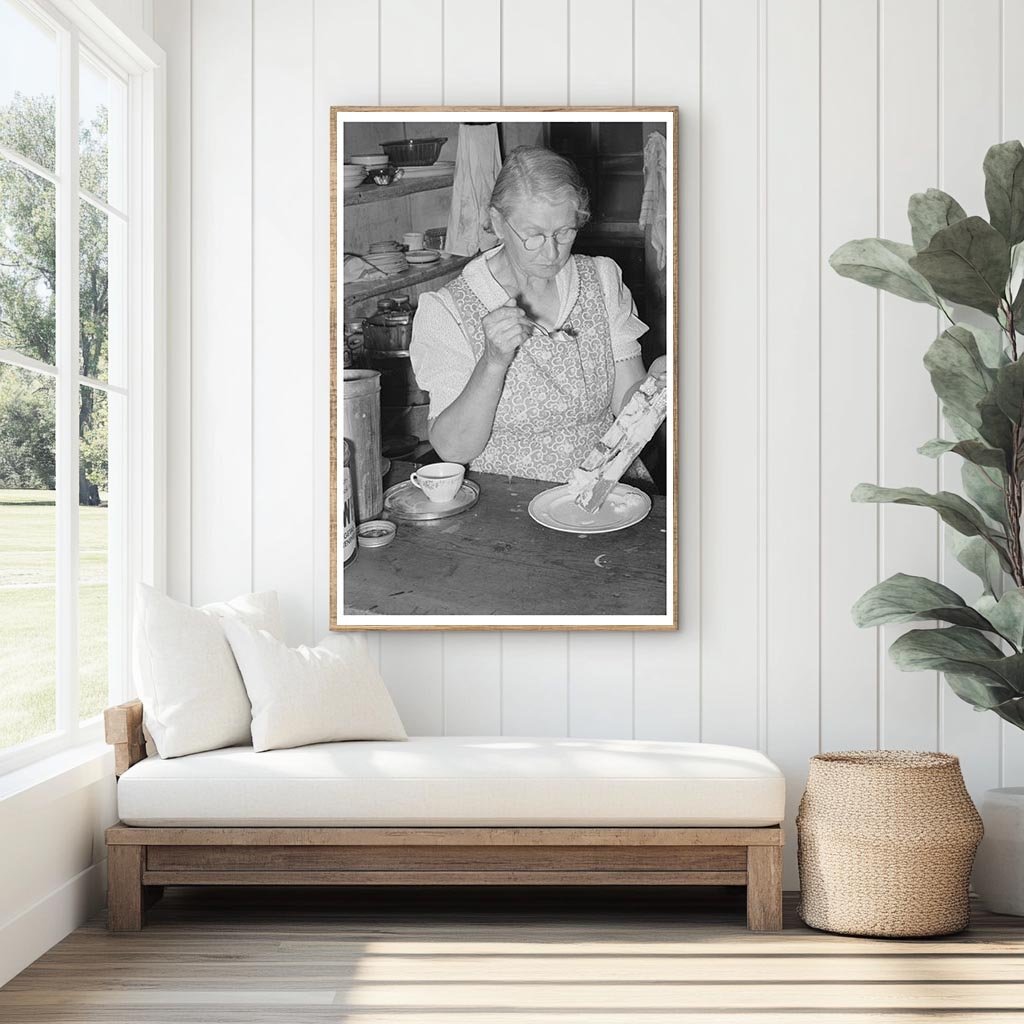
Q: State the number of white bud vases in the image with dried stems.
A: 0